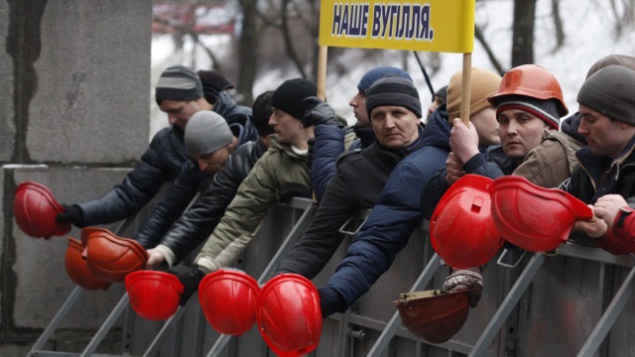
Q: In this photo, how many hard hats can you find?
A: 10